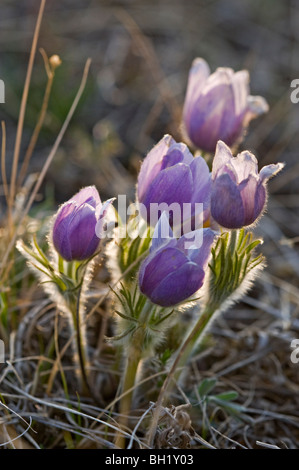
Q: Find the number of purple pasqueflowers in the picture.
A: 5